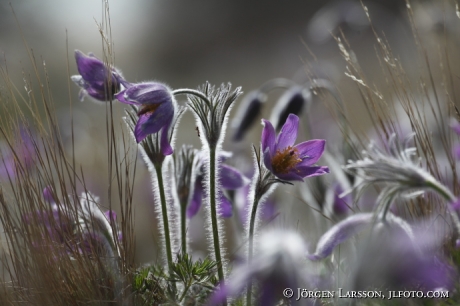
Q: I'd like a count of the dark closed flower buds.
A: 2